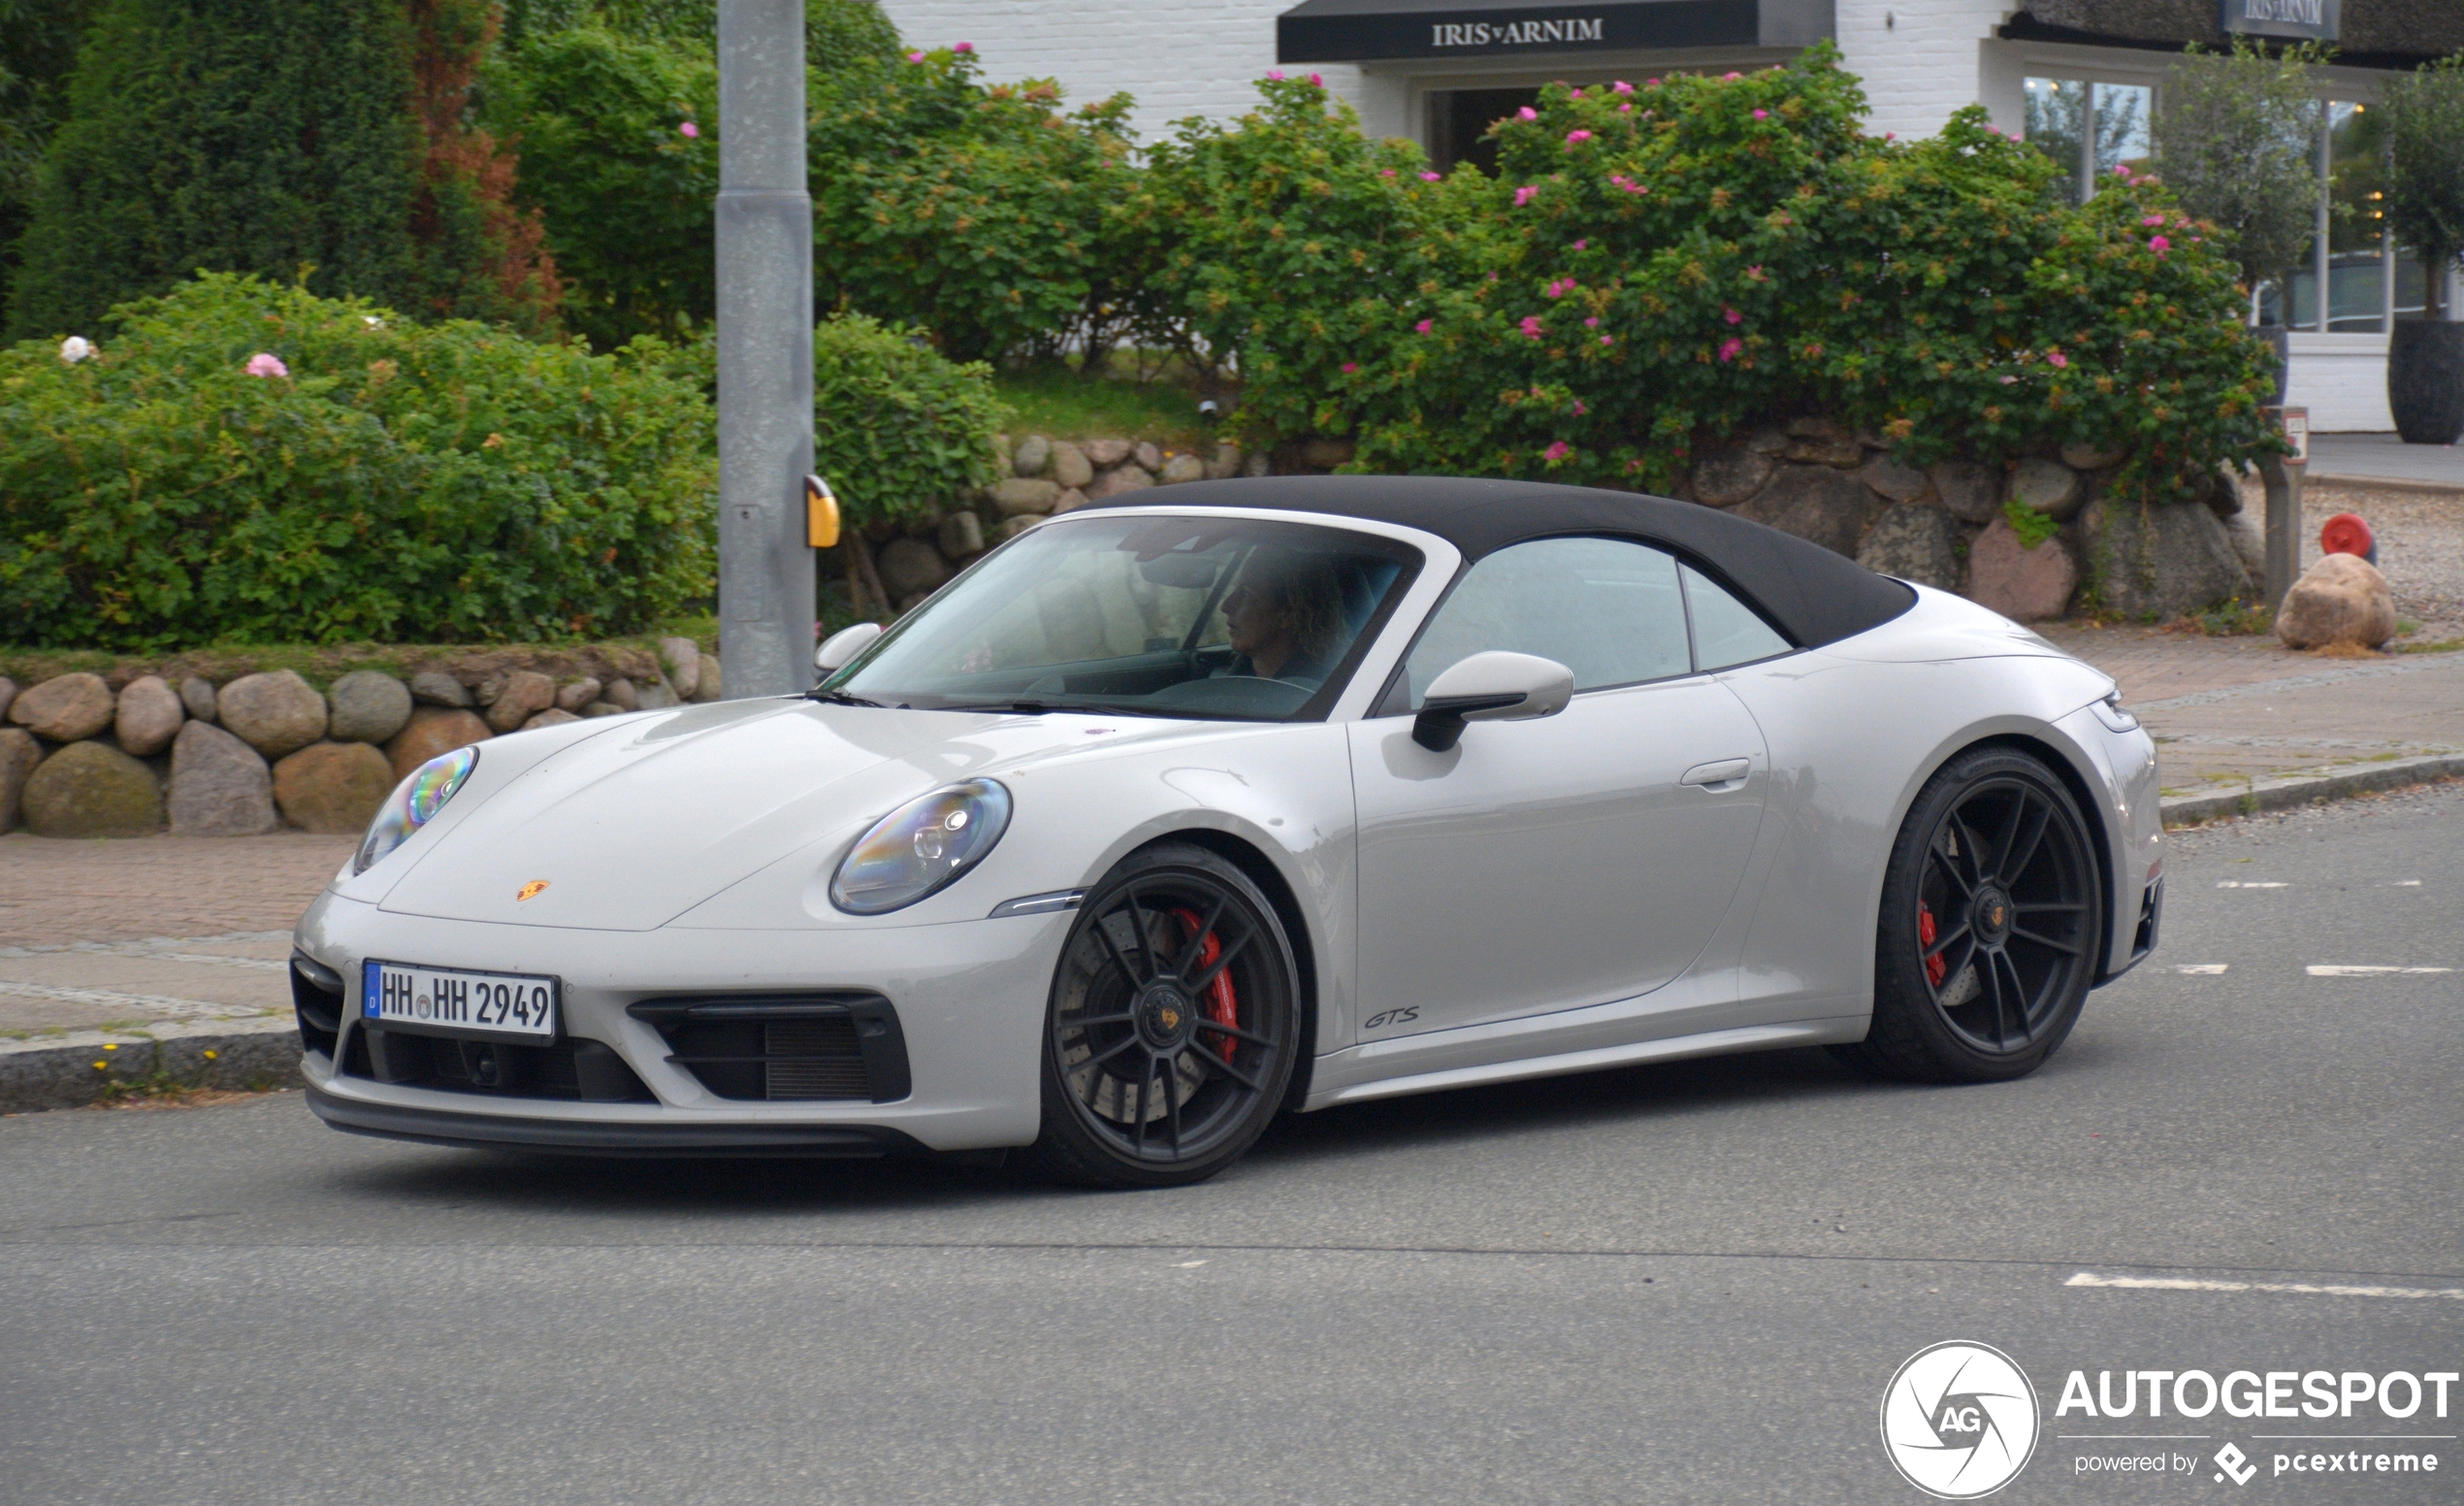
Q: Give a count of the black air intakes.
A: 3